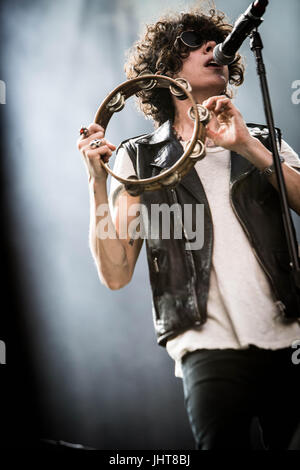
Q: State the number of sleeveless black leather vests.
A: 1